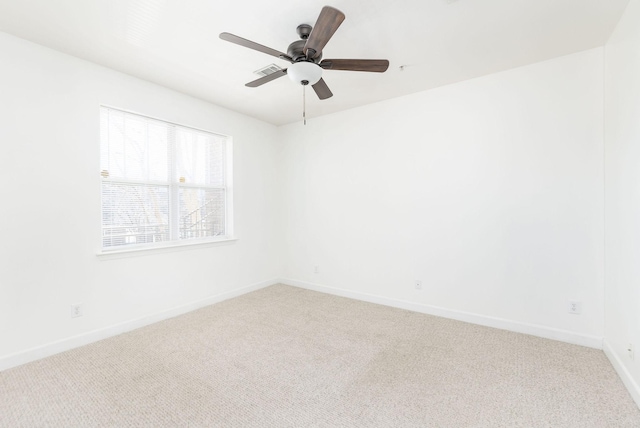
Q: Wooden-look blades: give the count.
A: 5